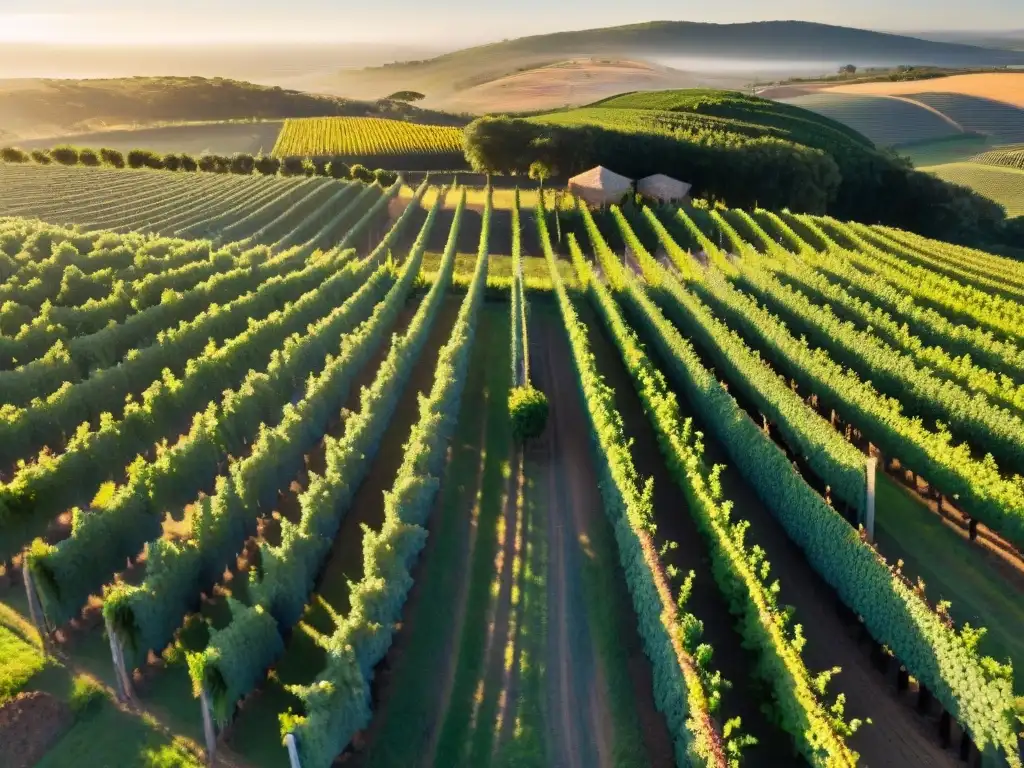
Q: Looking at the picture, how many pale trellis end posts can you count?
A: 5